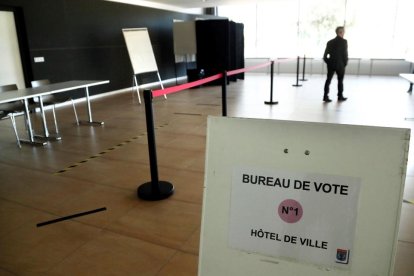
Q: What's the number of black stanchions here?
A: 5